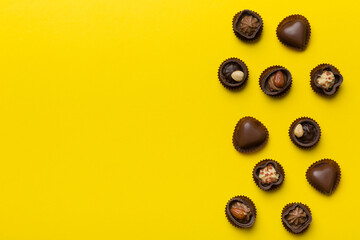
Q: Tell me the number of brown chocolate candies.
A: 11